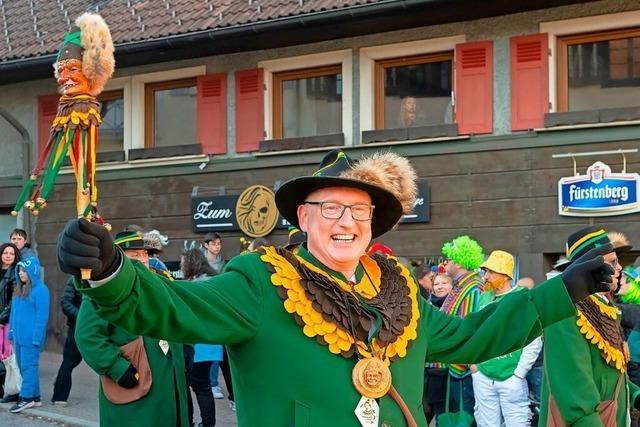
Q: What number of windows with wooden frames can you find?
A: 5